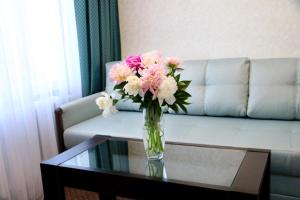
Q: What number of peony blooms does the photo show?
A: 8